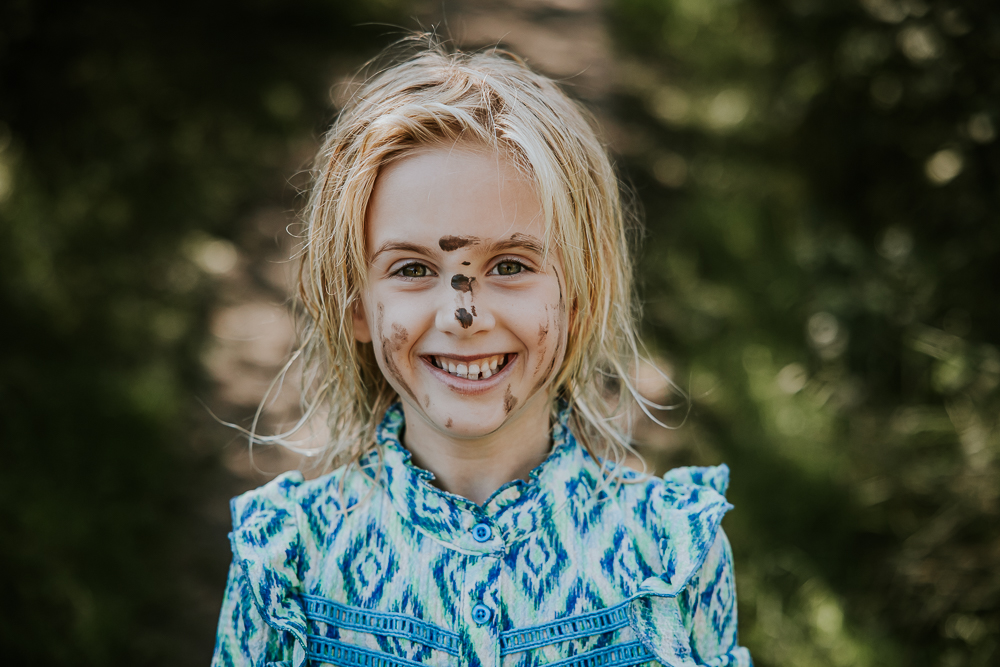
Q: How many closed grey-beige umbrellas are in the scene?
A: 0